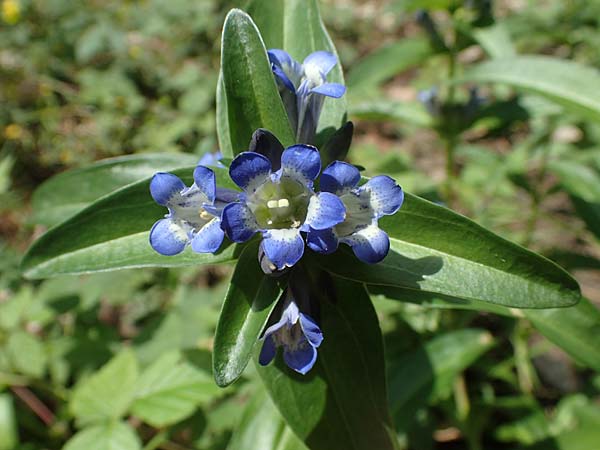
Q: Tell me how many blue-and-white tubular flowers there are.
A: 5